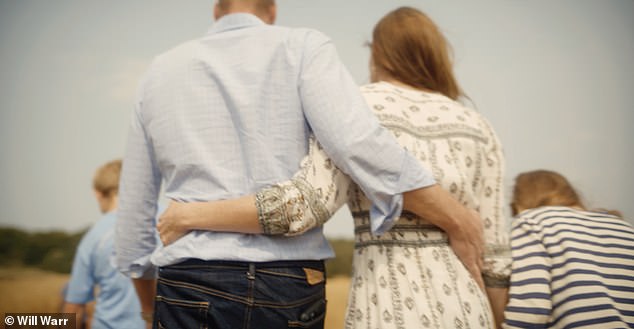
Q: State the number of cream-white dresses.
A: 1